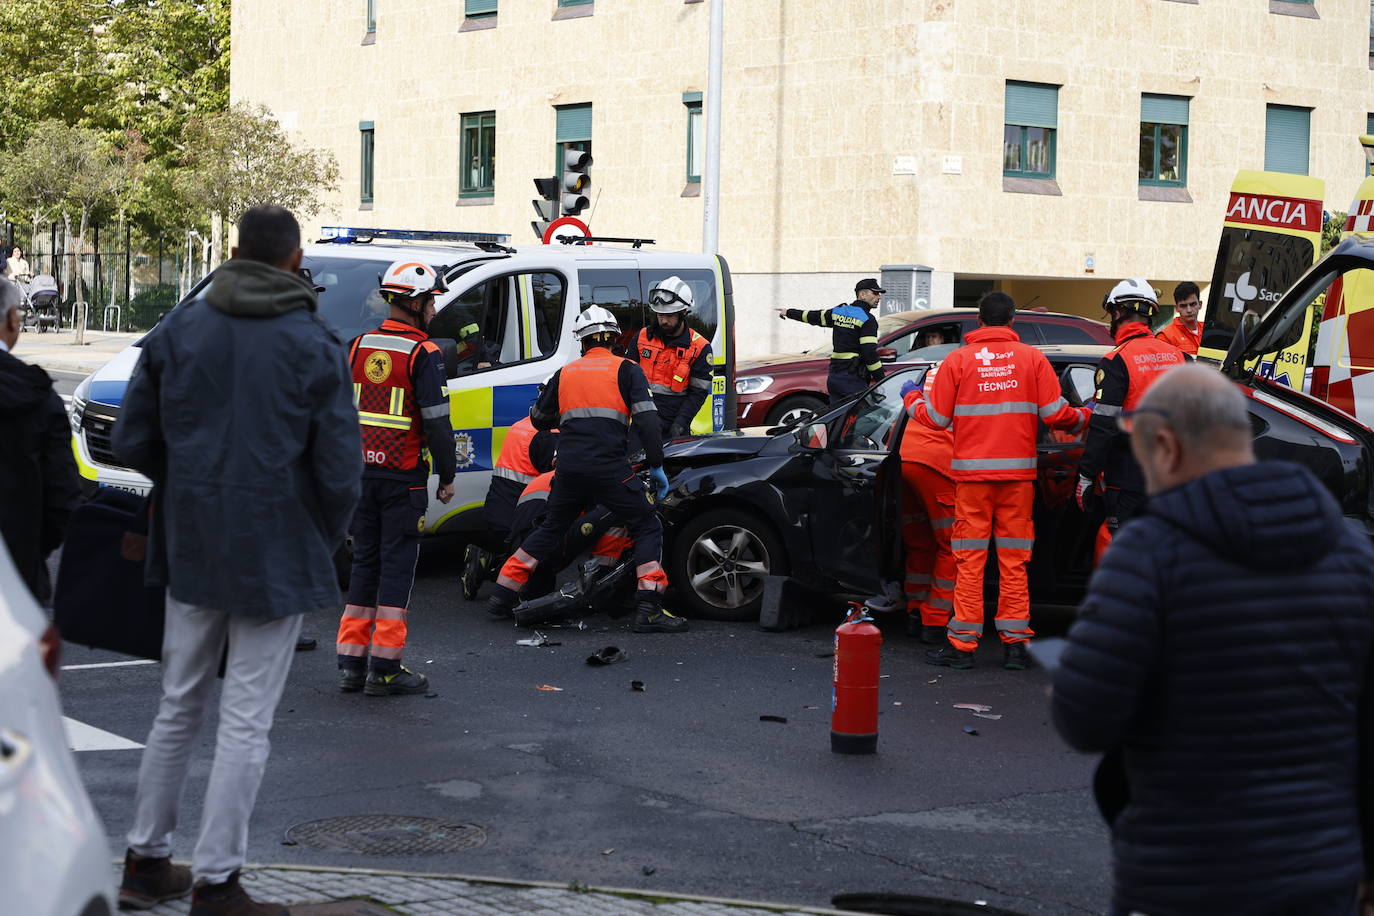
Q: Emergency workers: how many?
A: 10